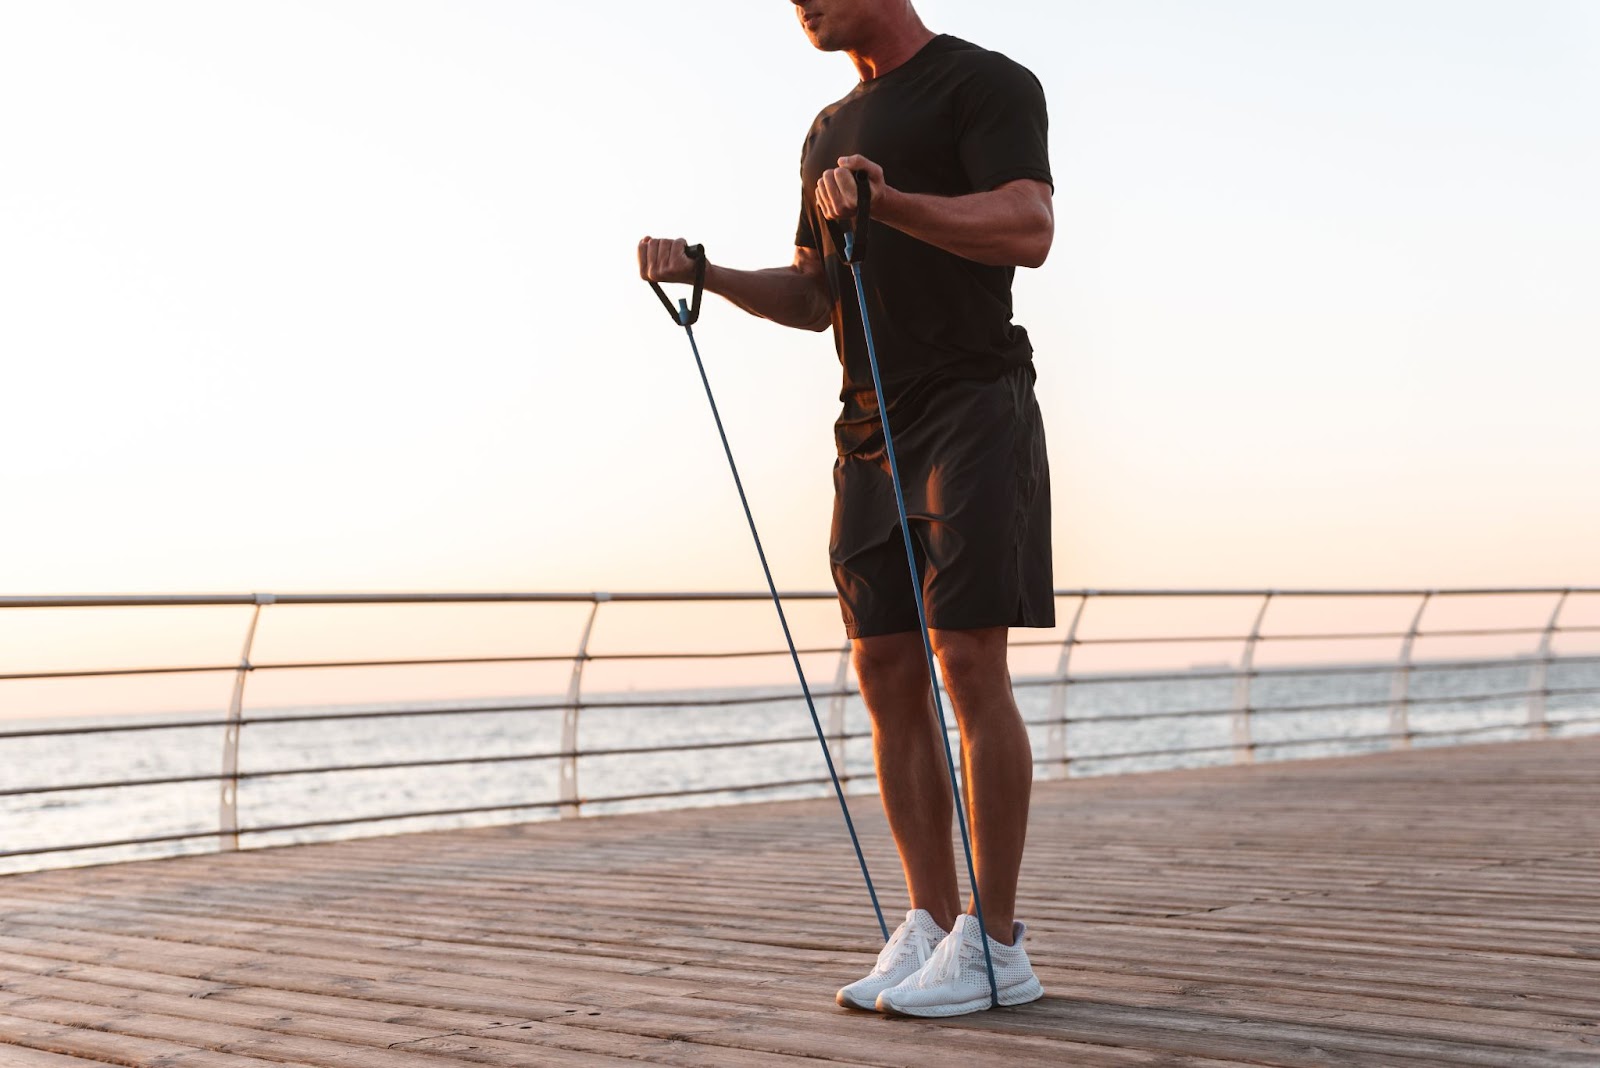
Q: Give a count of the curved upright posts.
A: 7